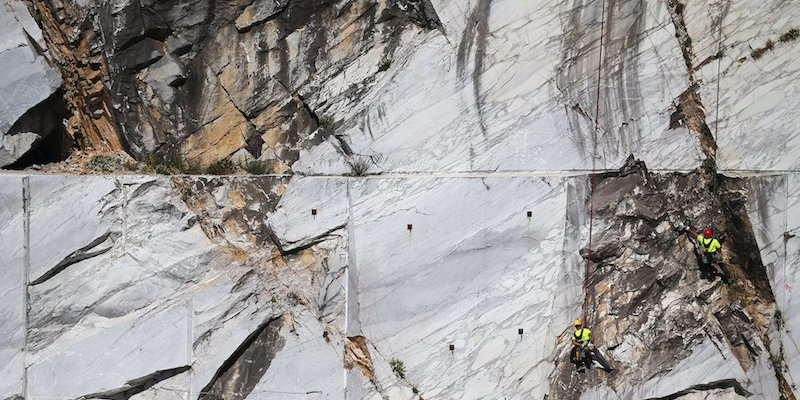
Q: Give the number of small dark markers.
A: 5